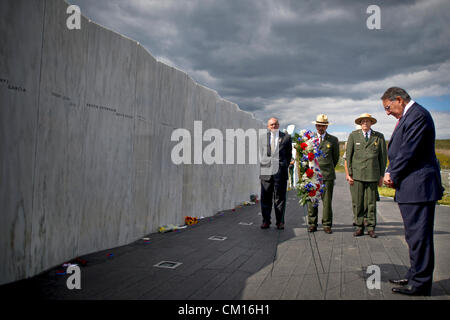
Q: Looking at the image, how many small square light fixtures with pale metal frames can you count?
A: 3